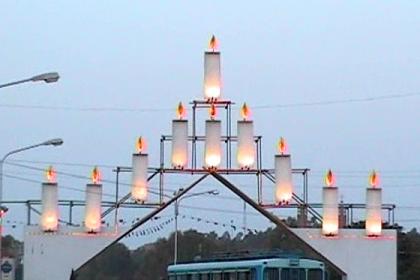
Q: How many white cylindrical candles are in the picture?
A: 10